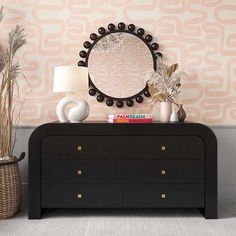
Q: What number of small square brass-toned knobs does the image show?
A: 6